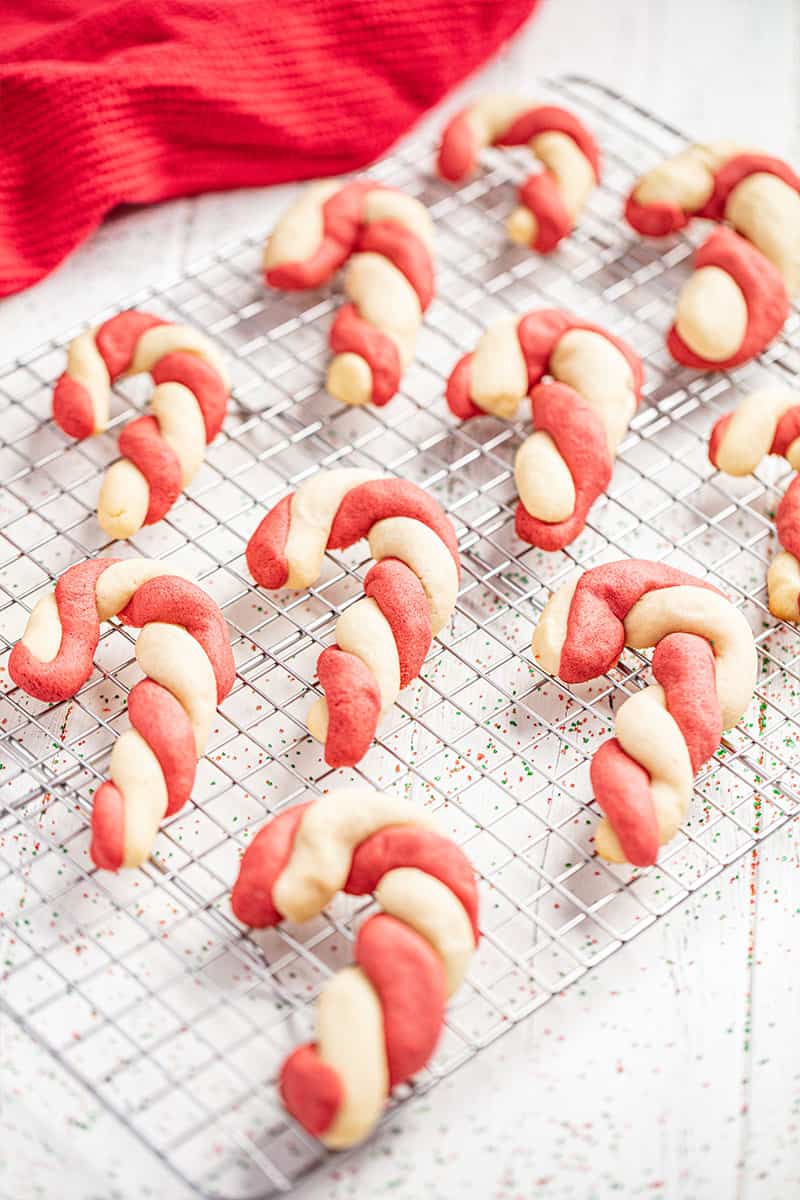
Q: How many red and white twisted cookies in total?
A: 10